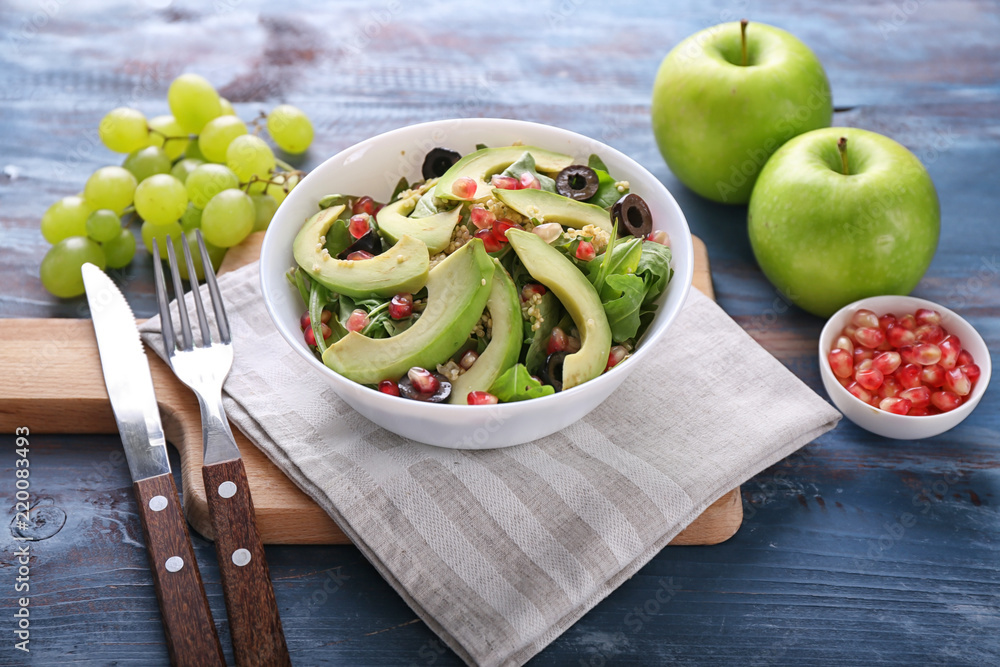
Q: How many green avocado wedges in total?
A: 7